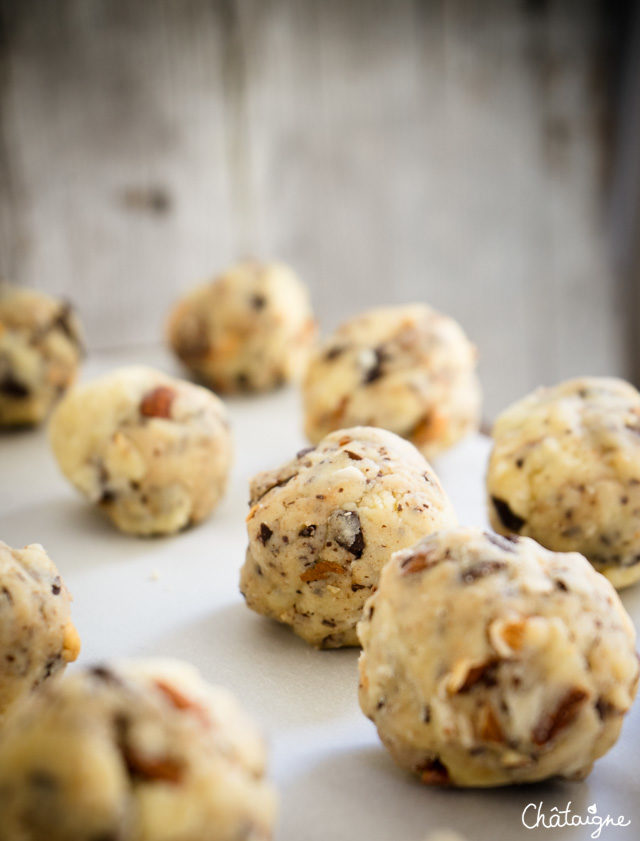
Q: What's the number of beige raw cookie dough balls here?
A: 9